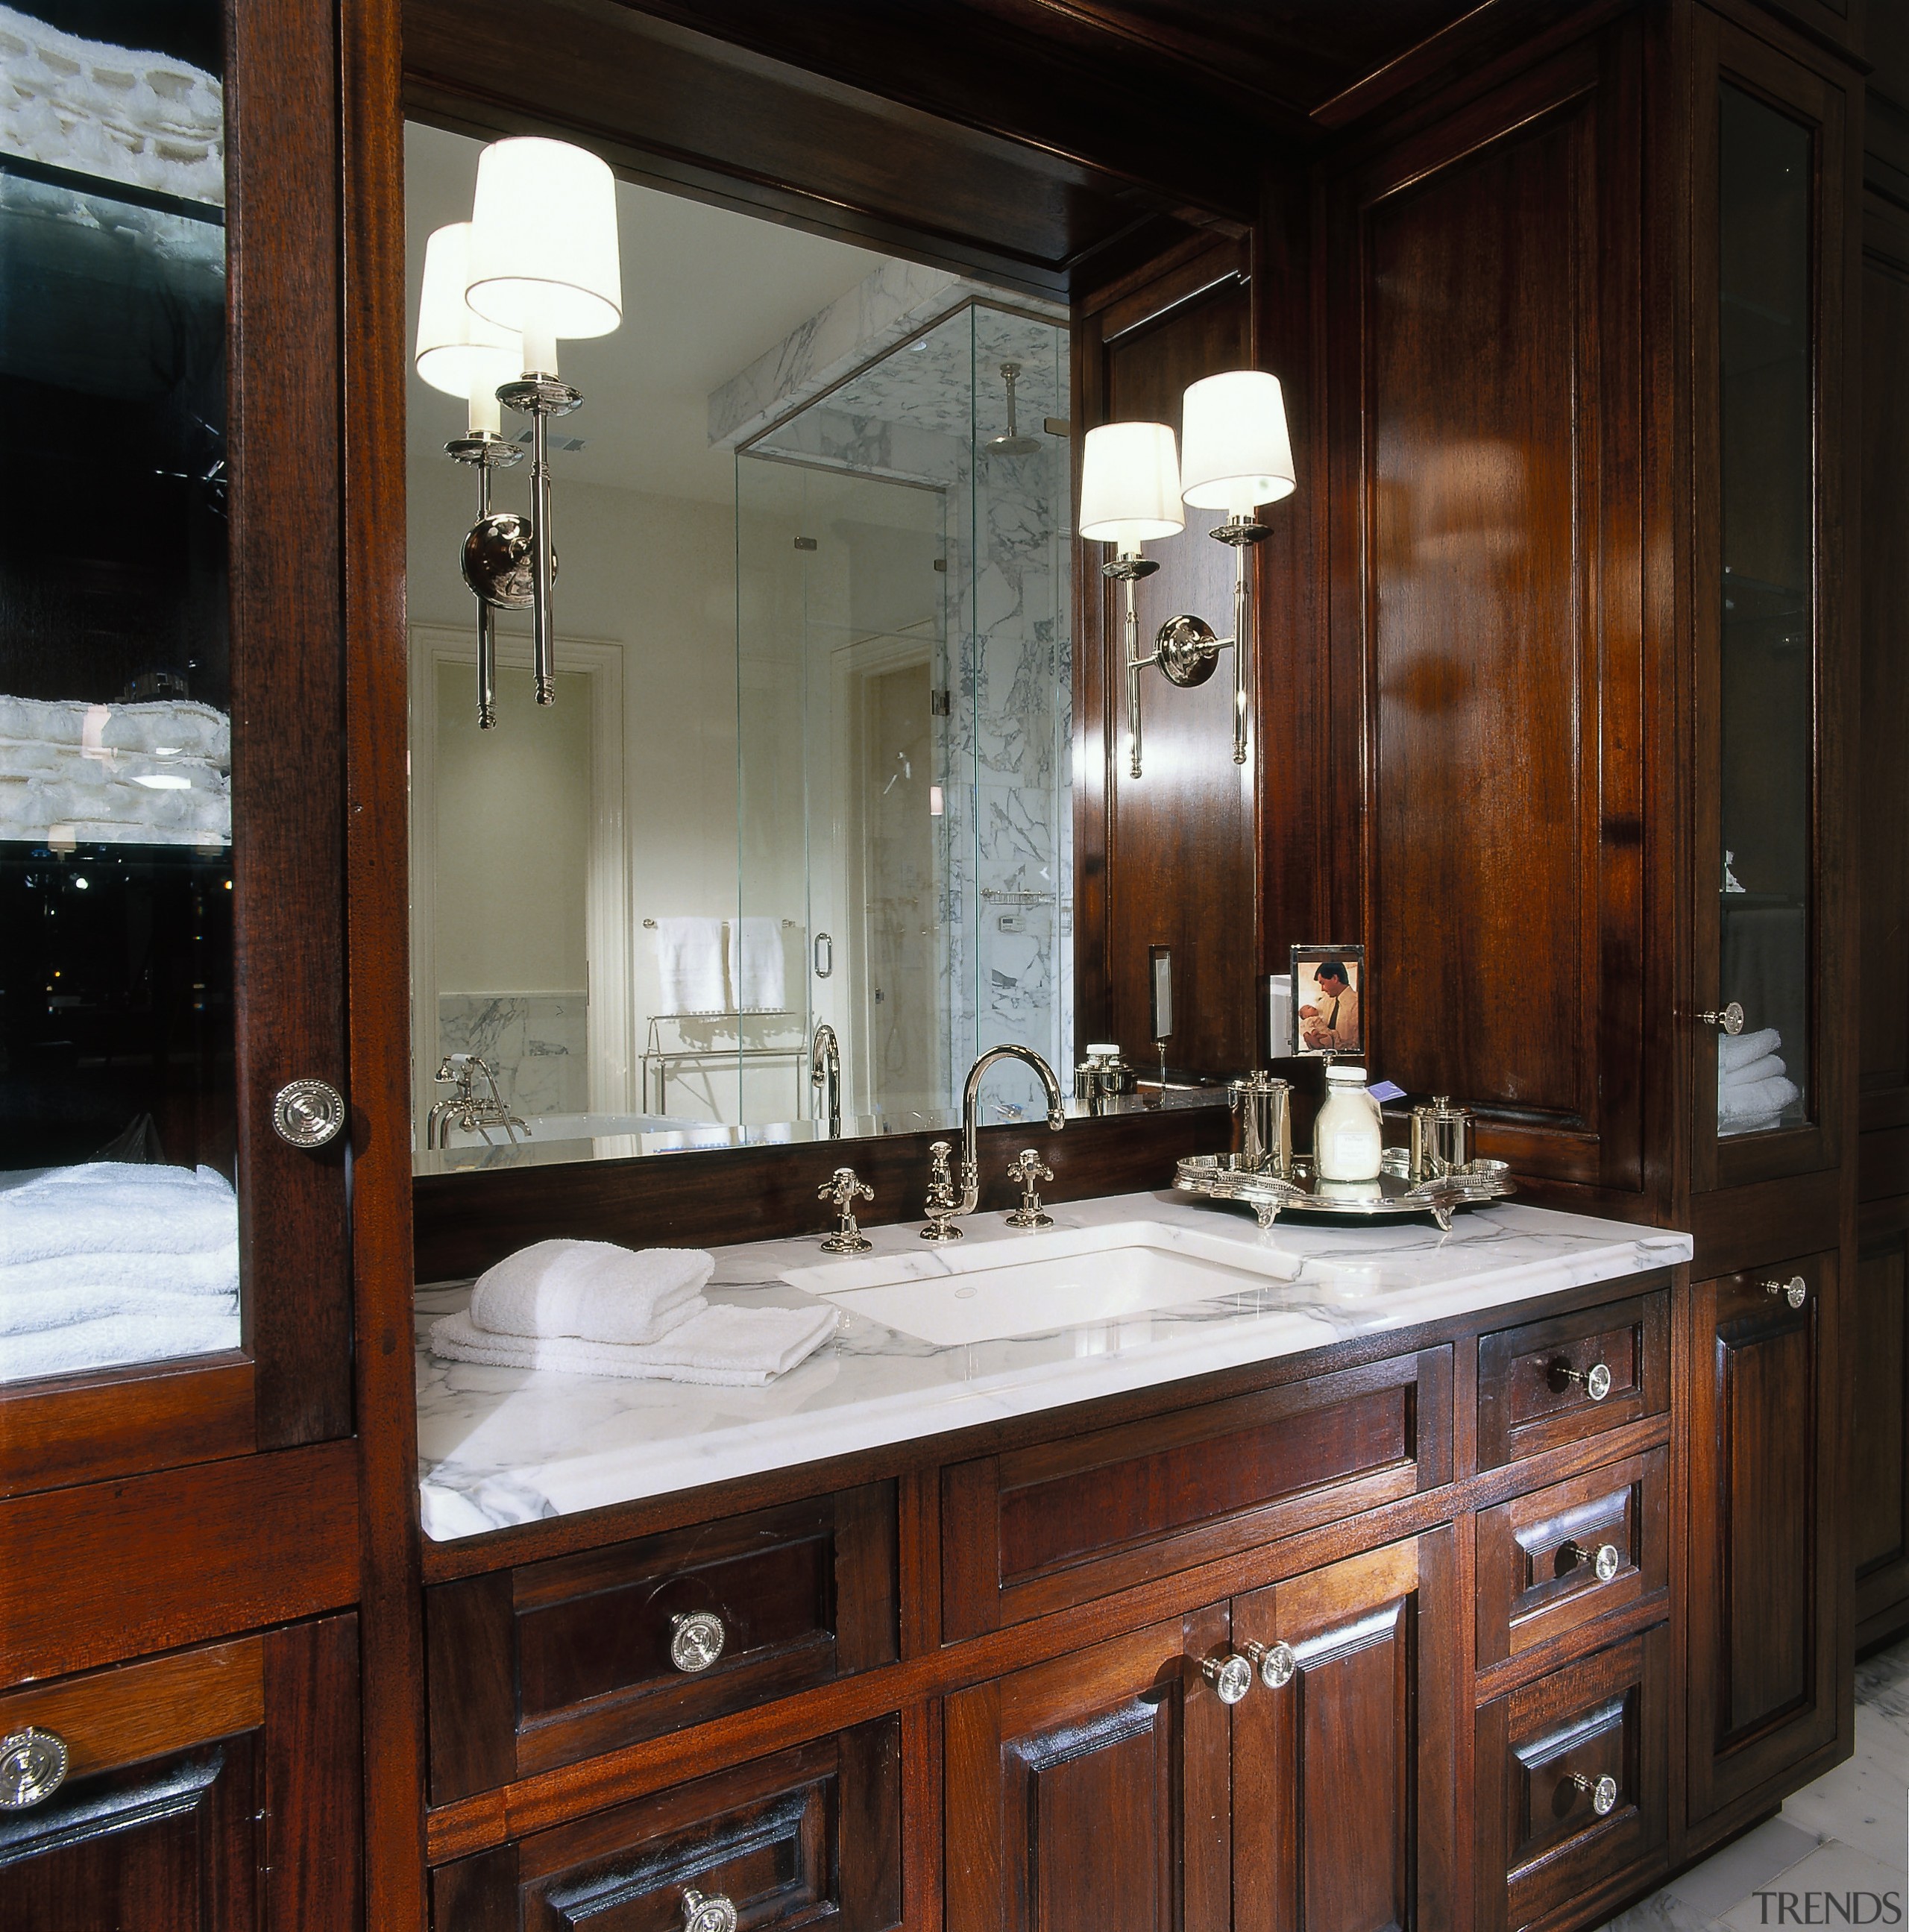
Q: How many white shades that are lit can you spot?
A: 4